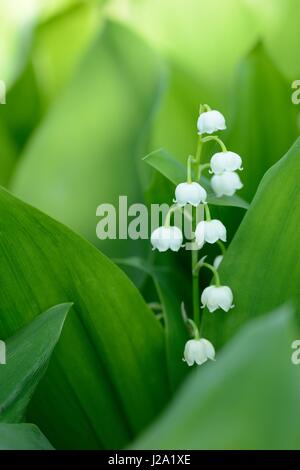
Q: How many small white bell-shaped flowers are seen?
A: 8